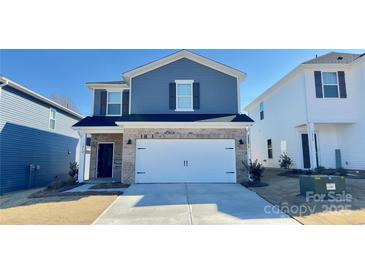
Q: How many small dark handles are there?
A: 2